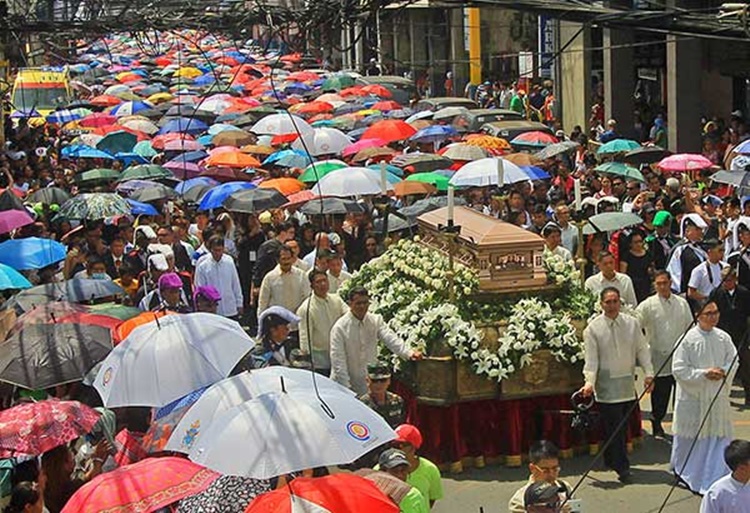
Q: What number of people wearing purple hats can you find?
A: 2